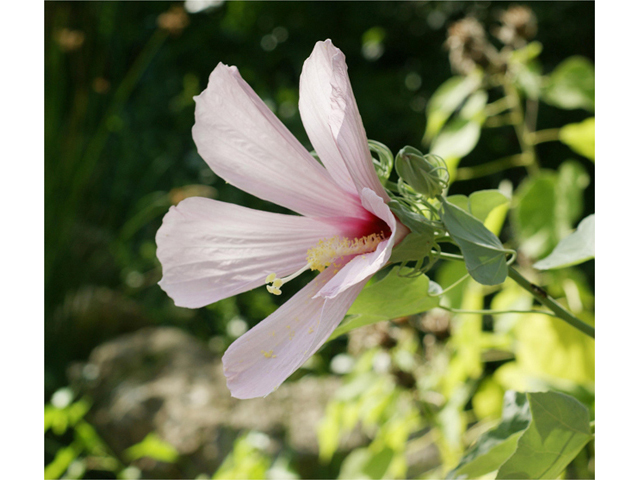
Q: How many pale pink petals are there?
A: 5